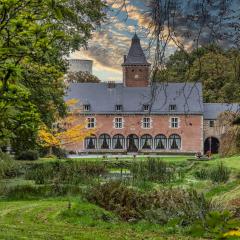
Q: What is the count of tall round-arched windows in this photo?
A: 7